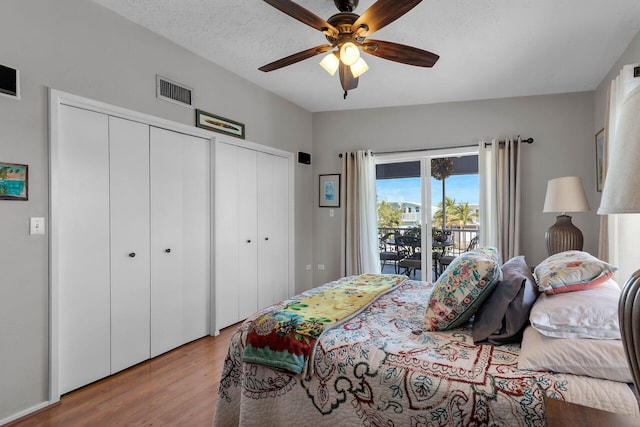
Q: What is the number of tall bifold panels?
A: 8